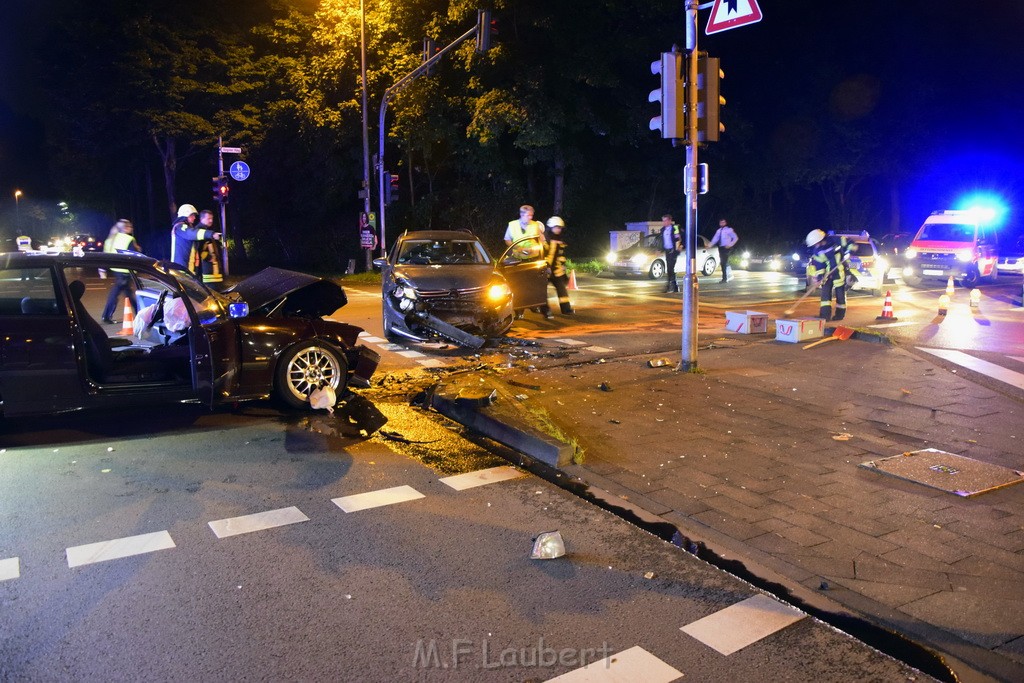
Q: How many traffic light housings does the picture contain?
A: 6